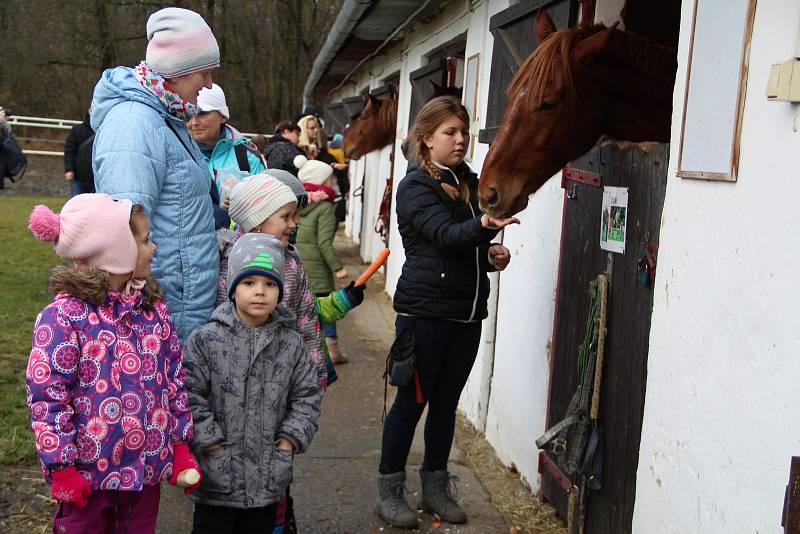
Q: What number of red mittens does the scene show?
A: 2